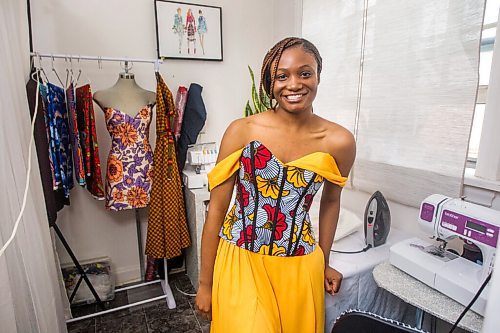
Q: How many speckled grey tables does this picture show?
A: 1